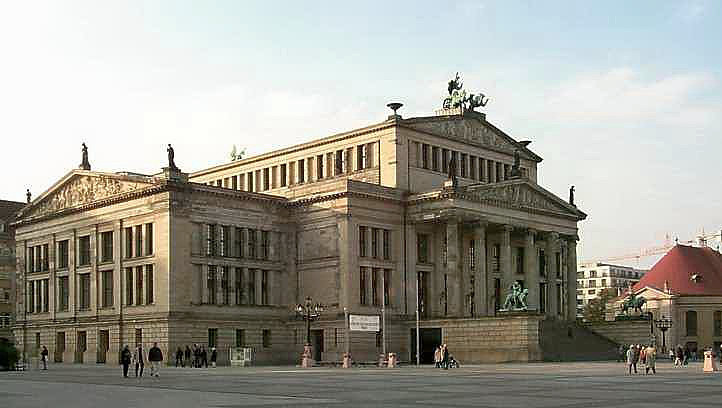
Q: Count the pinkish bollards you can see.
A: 4